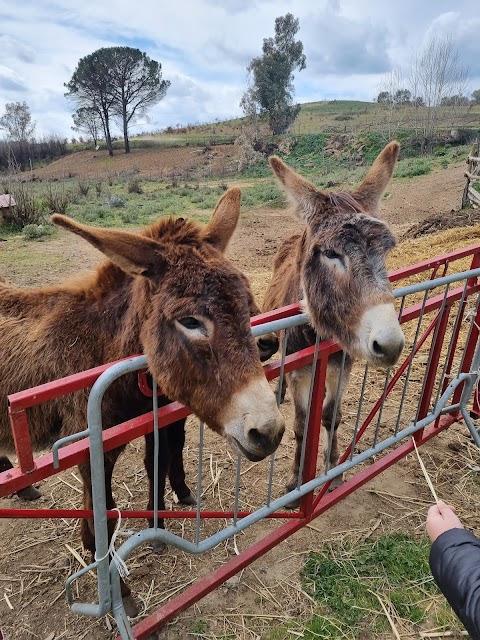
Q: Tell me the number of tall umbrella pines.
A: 2